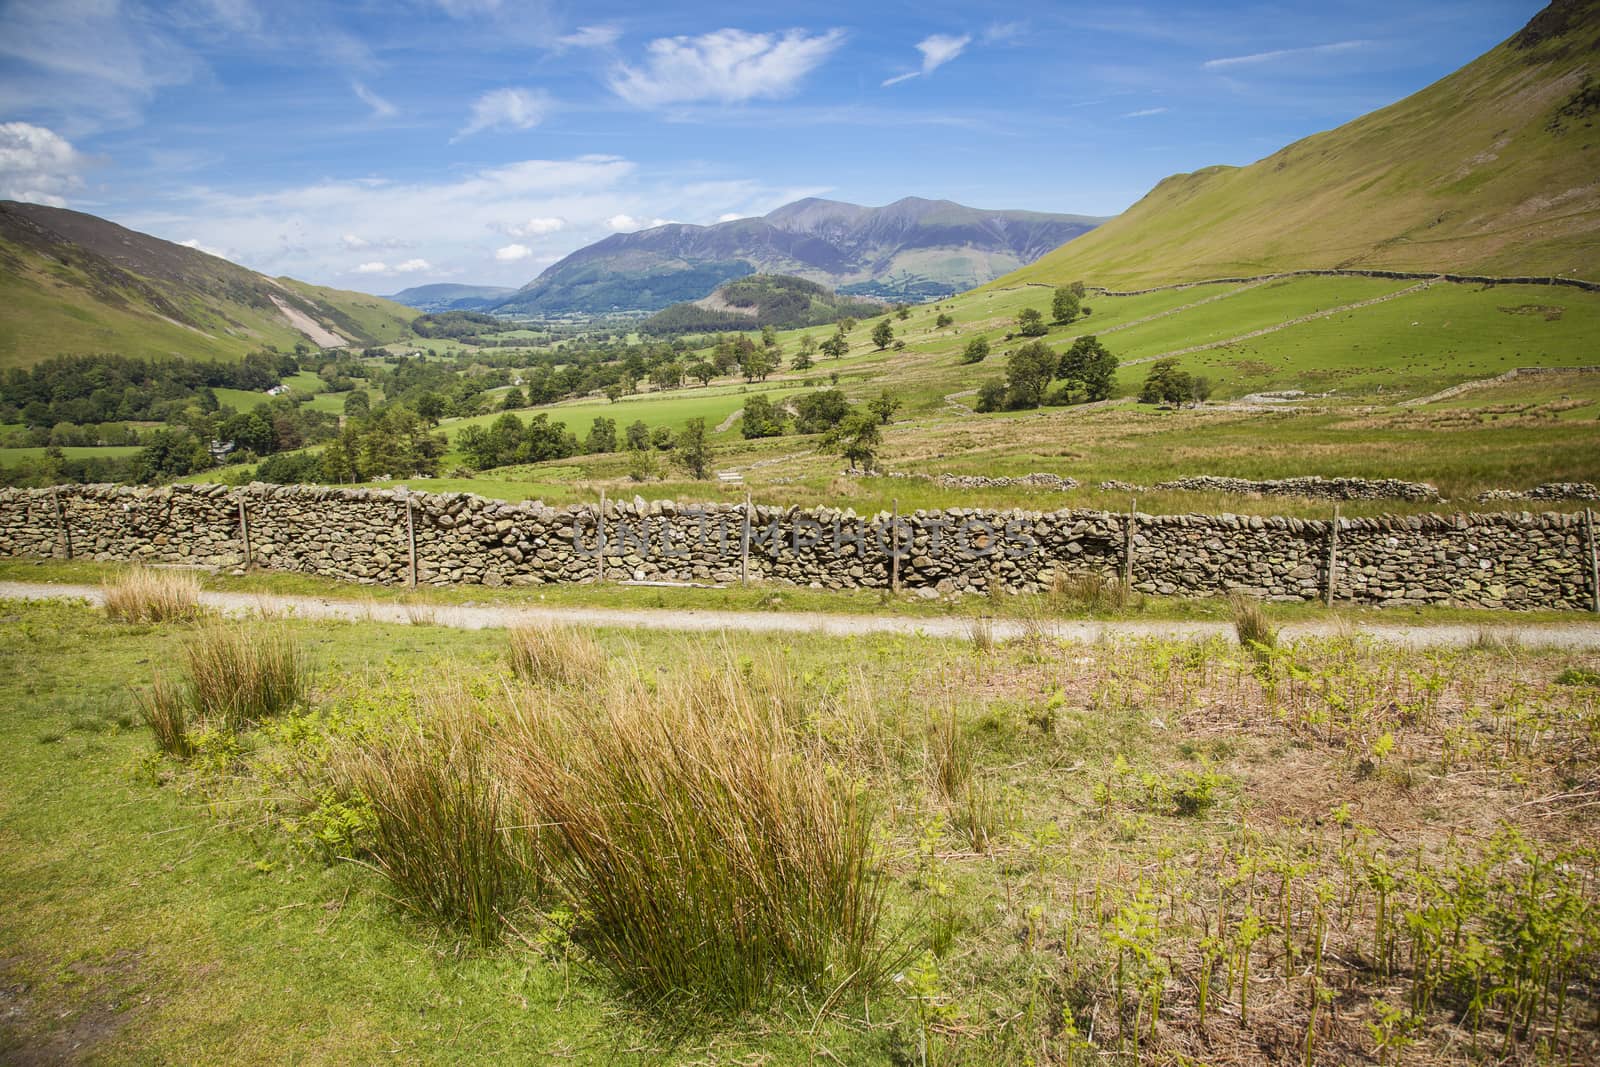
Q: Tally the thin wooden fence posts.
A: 9